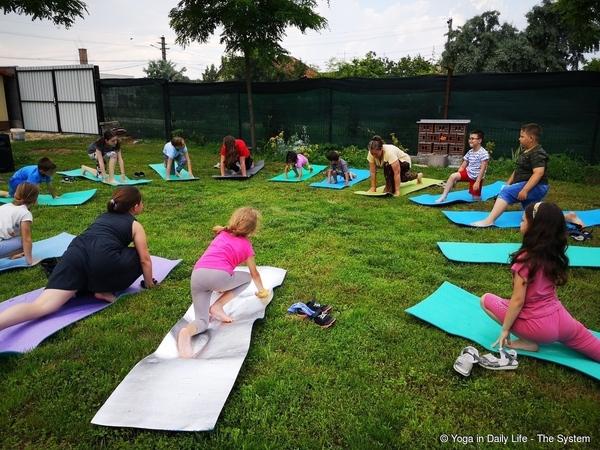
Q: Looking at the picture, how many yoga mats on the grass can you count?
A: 14